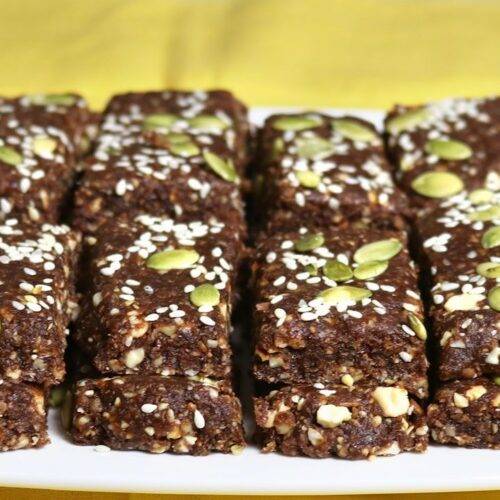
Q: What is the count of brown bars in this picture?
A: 12